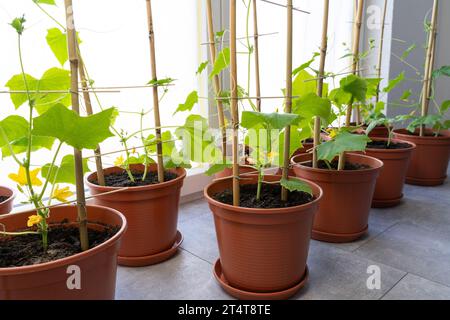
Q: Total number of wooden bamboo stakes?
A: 13